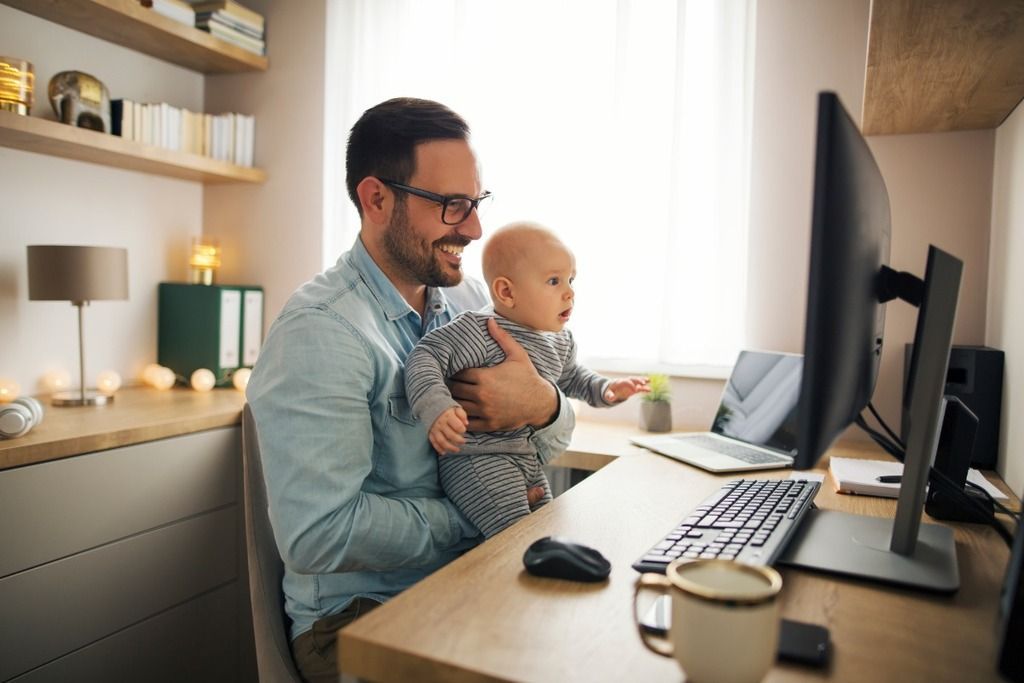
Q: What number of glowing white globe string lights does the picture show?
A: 7